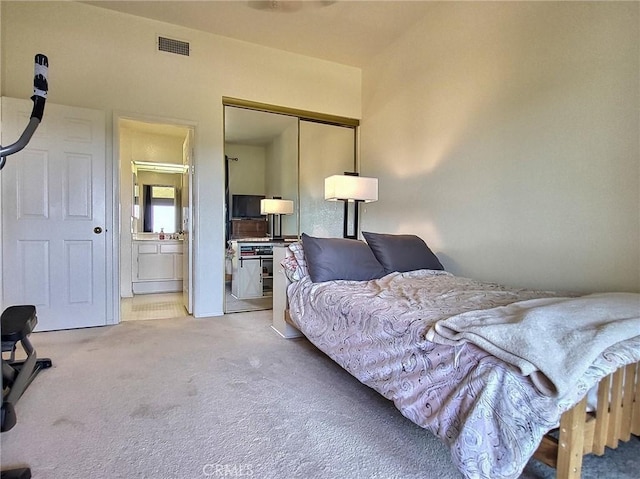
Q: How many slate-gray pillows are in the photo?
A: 2